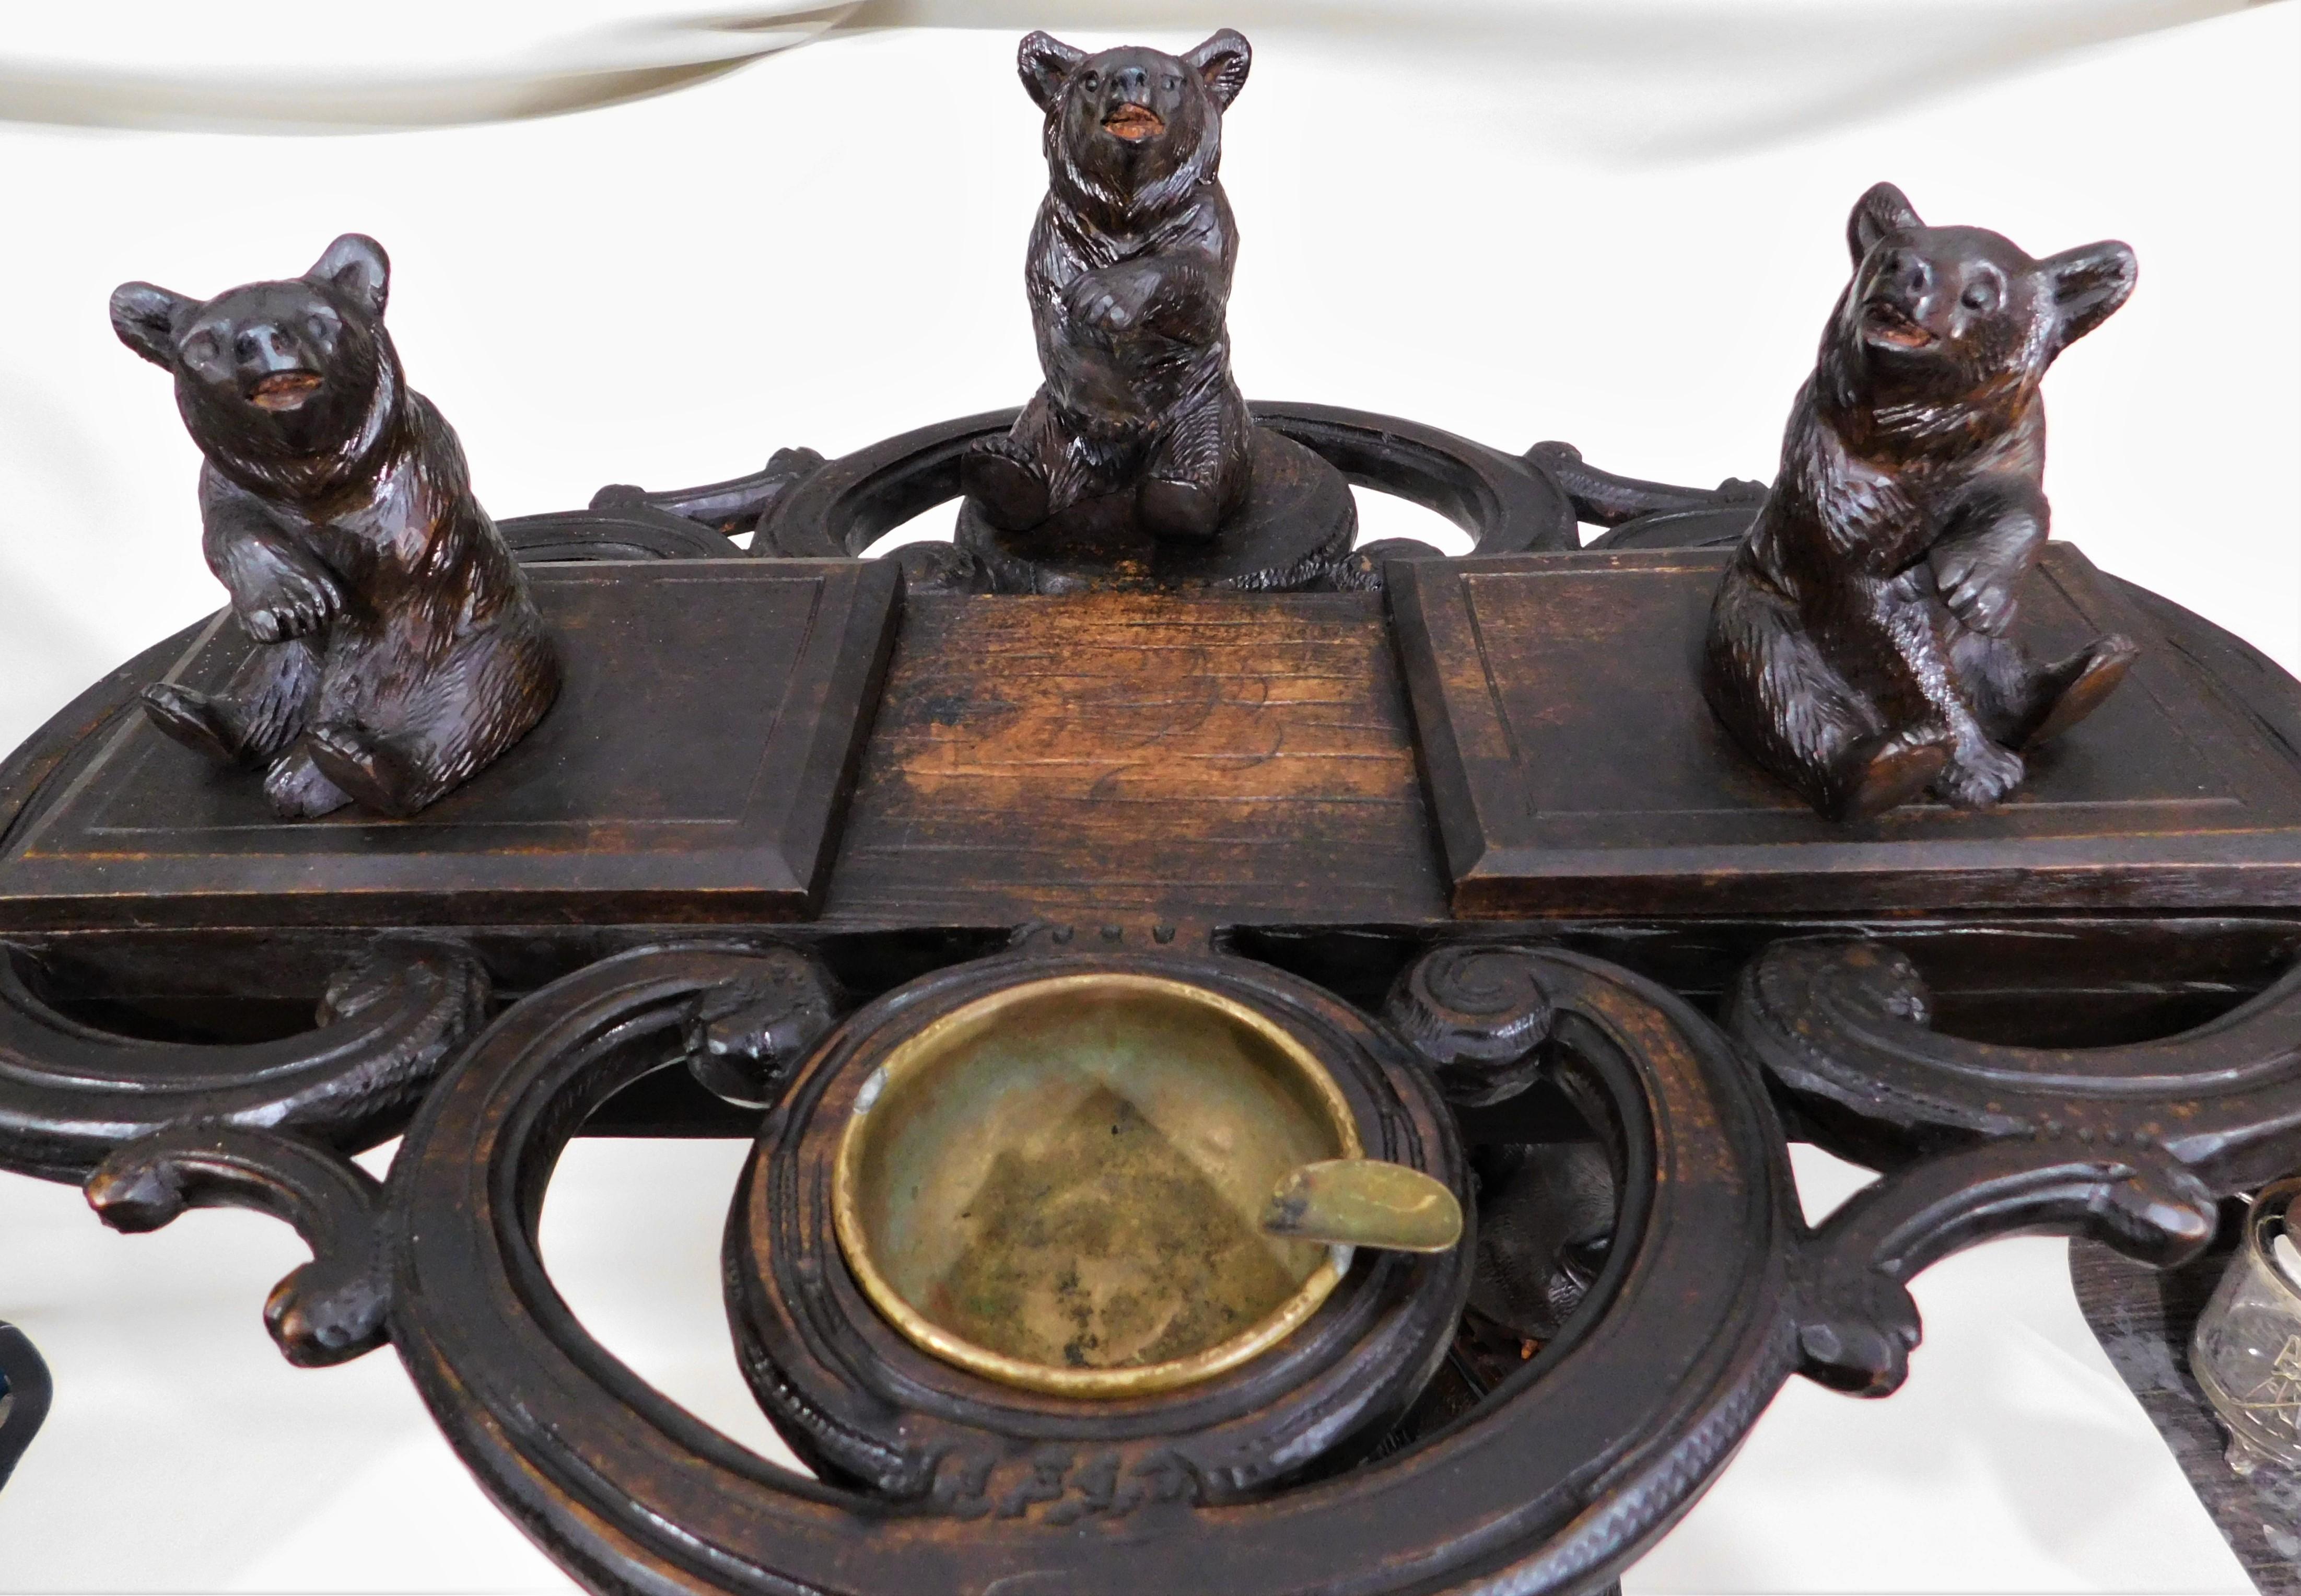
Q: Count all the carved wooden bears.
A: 3